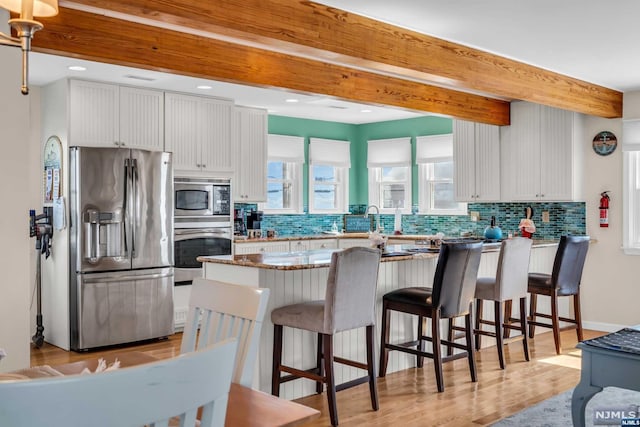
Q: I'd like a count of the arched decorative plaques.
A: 1